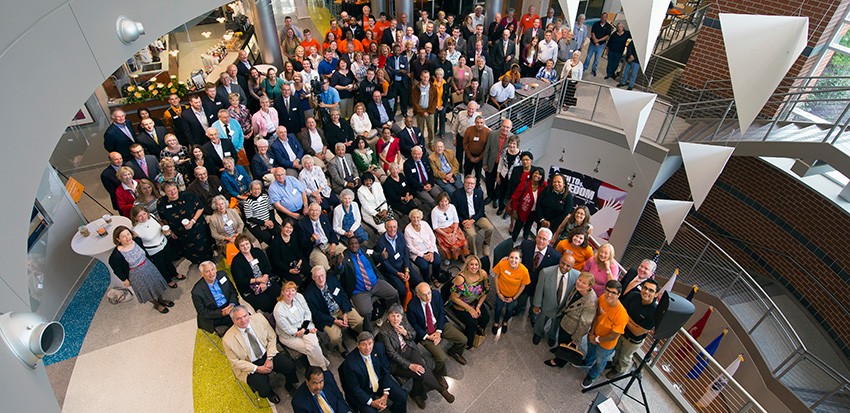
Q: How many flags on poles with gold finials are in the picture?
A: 6